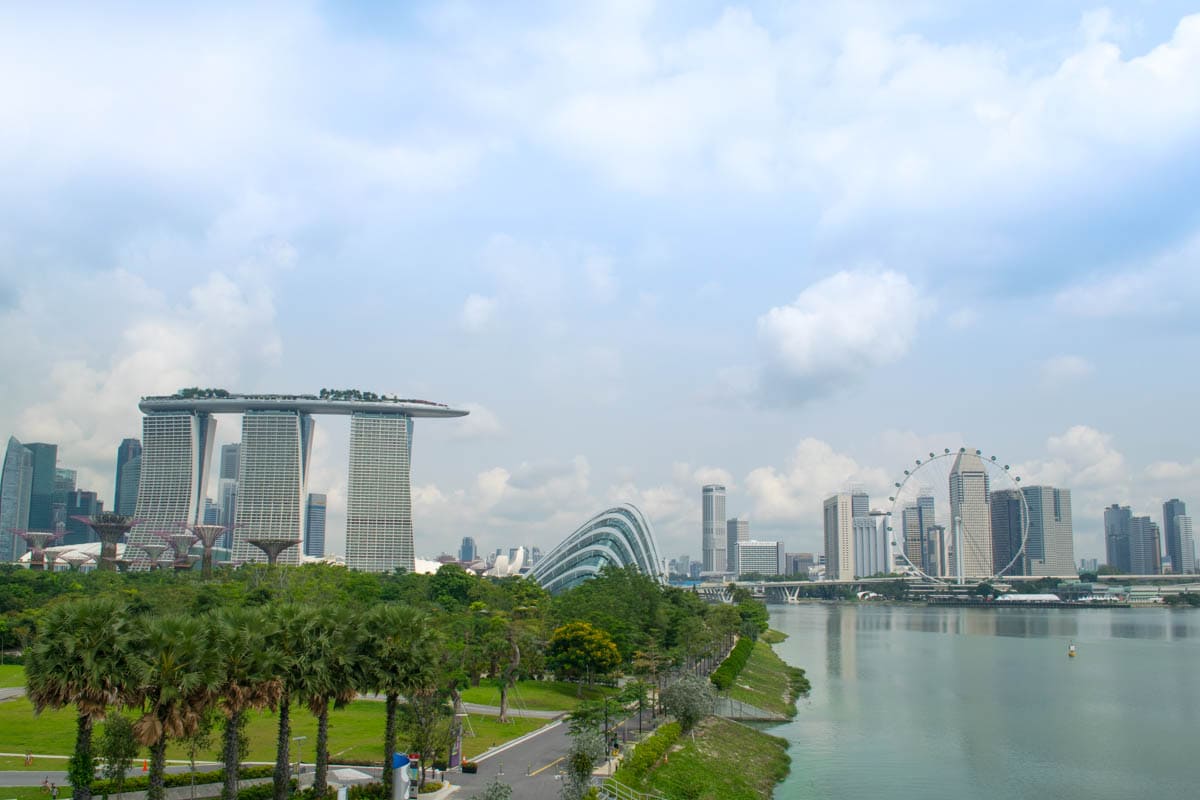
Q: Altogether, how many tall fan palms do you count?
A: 6